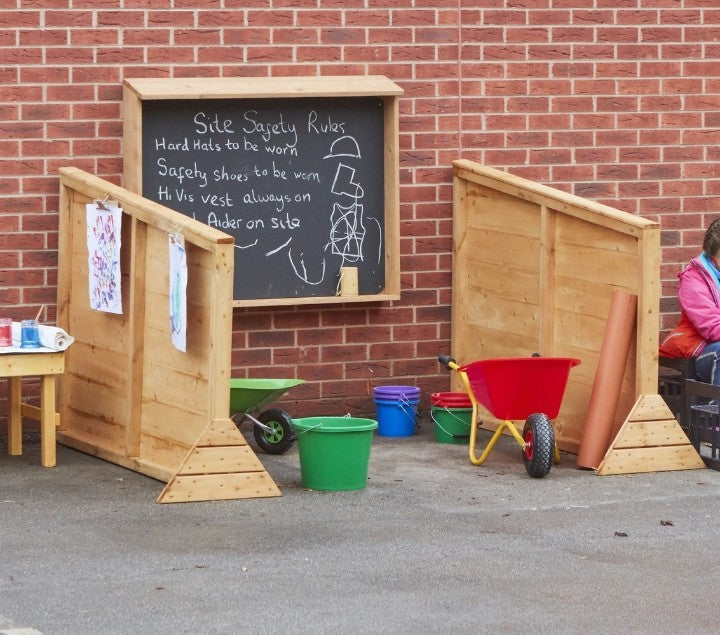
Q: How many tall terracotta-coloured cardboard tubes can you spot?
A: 1